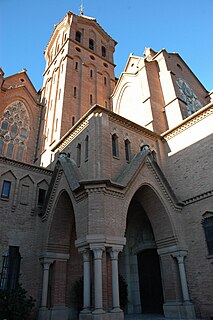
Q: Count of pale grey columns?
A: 5